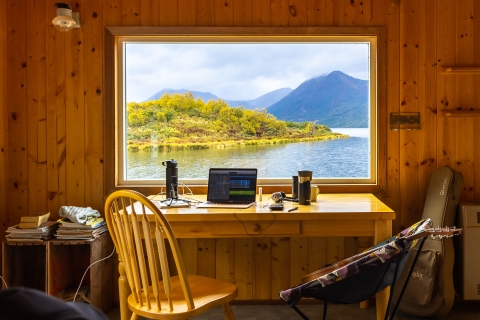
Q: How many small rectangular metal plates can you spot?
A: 1